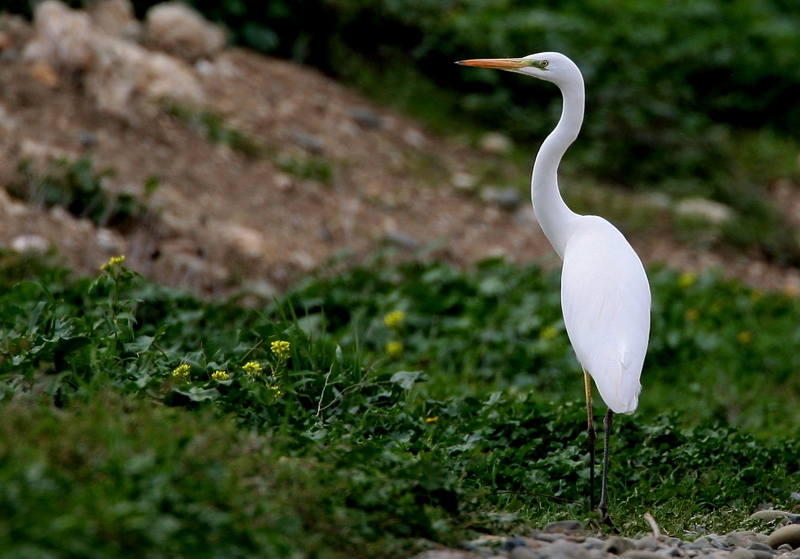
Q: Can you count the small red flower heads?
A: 0